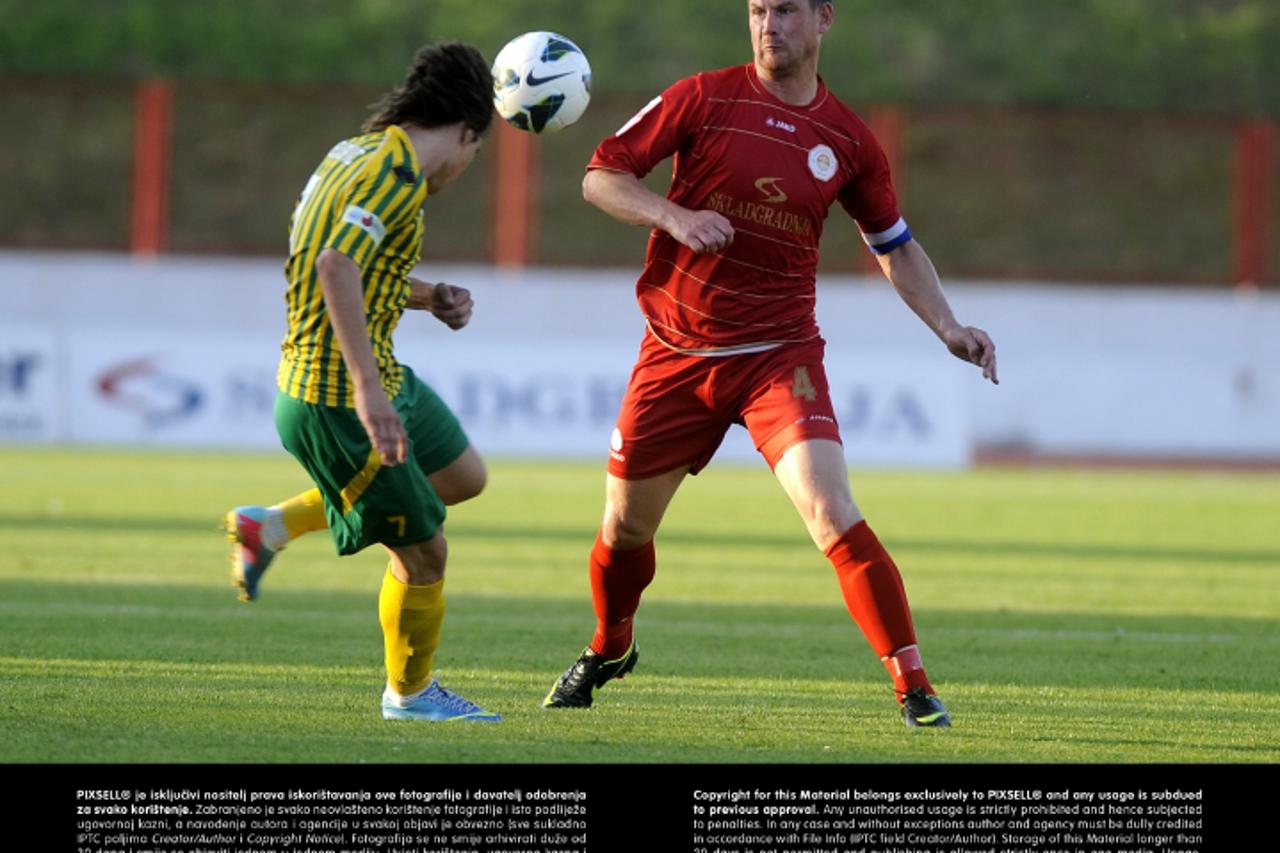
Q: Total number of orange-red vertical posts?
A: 4